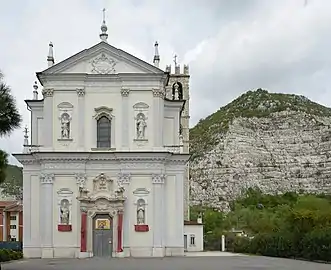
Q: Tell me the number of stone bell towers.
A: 1